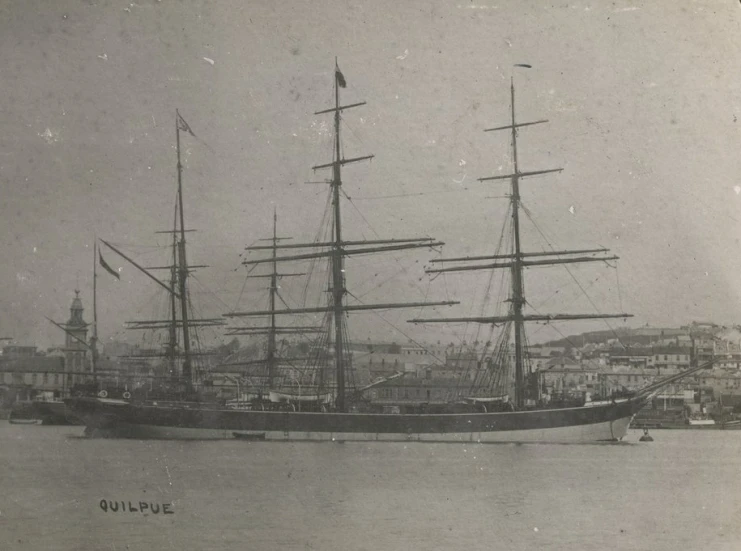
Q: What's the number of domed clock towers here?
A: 1